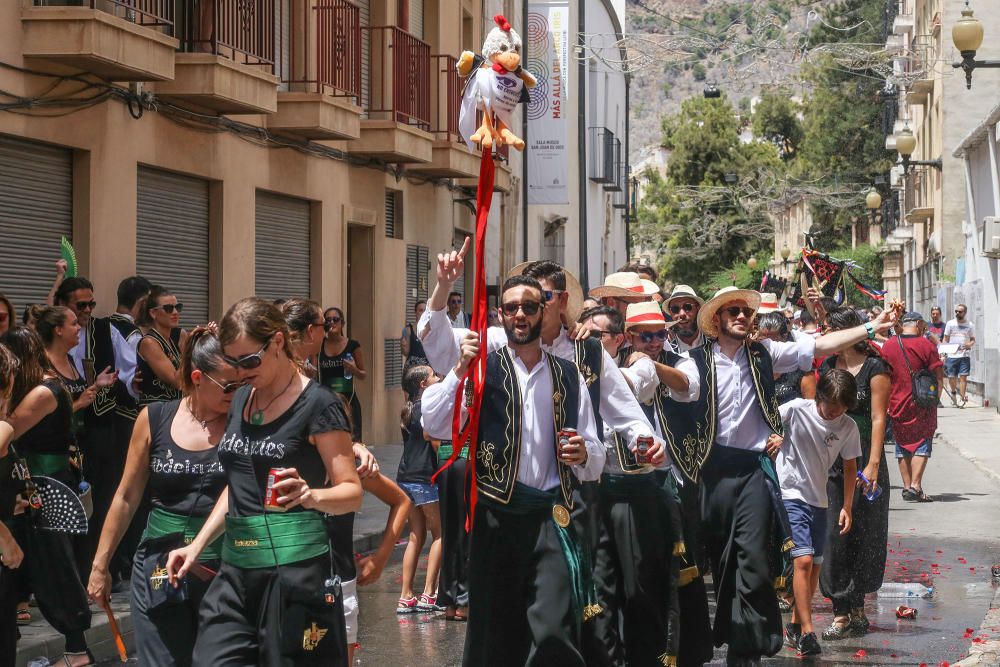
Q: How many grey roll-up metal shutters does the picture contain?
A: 3